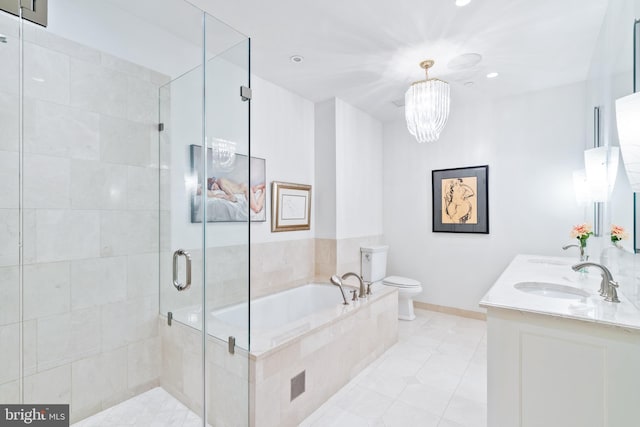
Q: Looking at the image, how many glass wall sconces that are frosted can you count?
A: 3